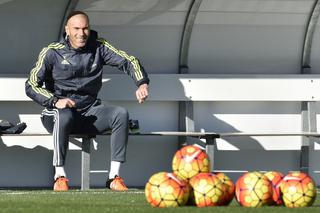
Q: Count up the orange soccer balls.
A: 7